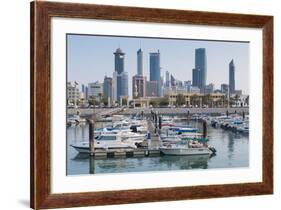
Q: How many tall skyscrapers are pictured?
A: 5